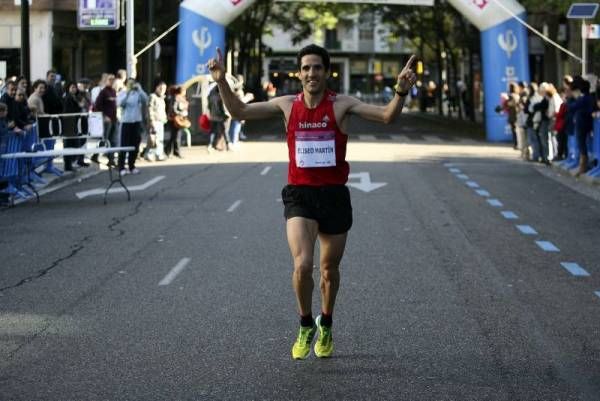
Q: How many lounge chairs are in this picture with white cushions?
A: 0